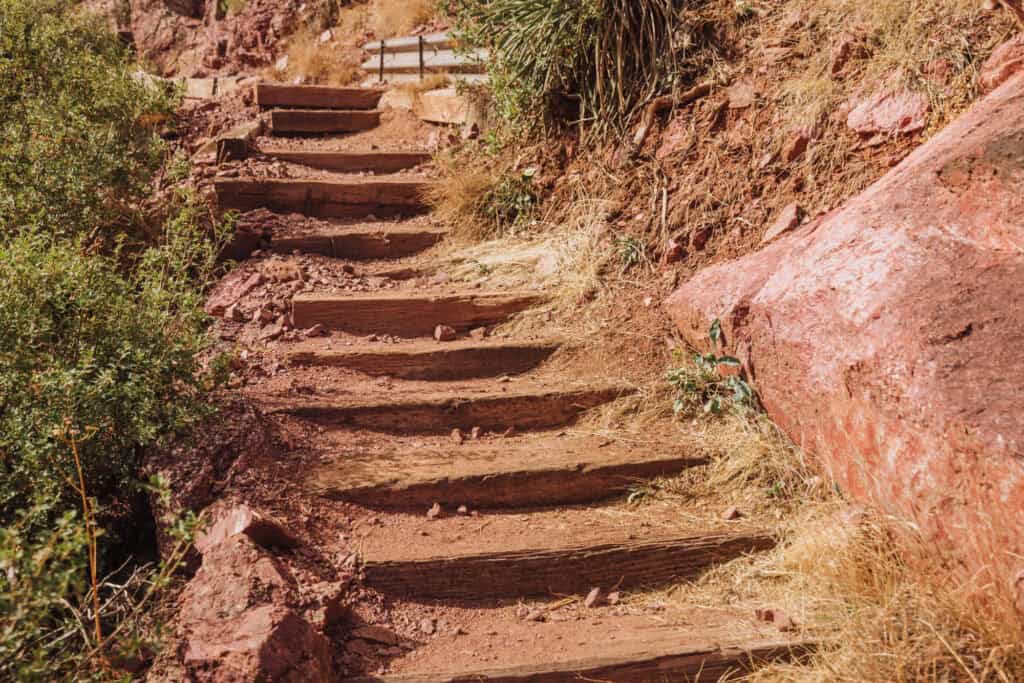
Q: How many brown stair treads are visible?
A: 11